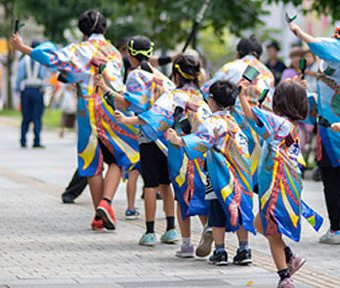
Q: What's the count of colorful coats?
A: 7